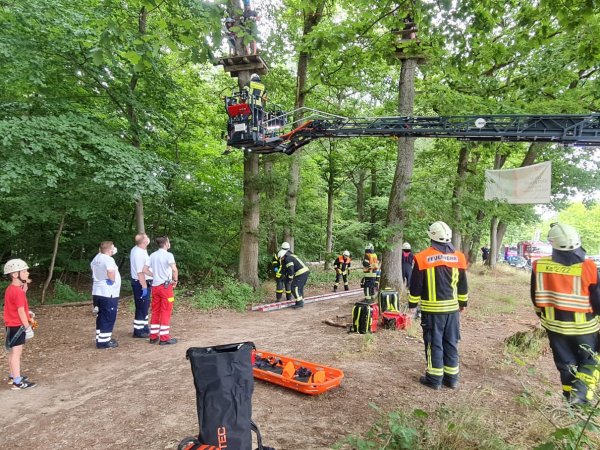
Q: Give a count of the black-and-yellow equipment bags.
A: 2